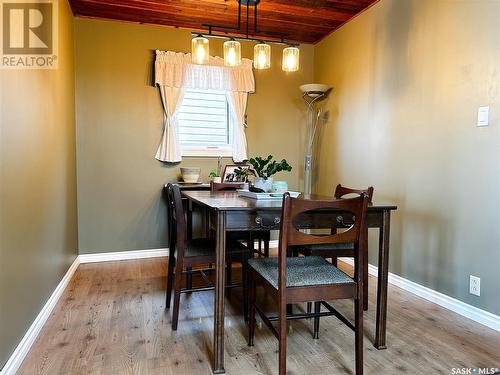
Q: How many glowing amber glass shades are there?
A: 4